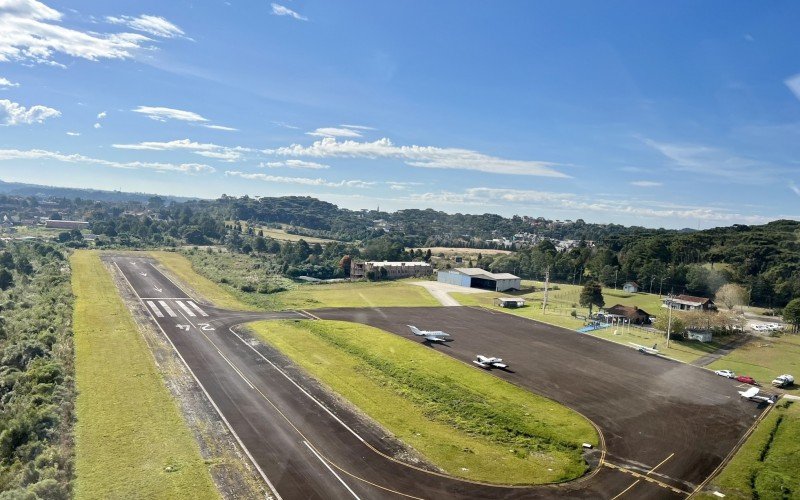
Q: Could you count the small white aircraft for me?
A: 4